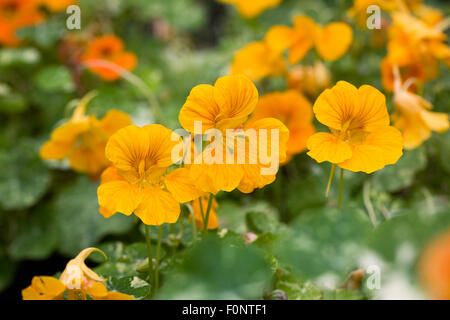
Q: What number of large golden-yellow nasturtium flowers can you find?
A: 3